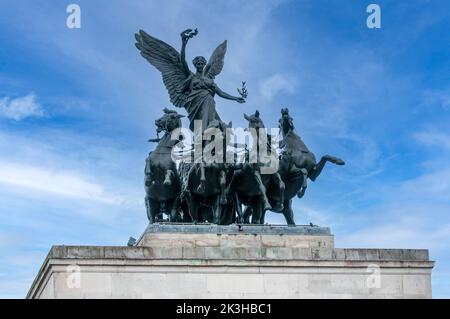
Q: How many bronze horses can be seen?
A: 4